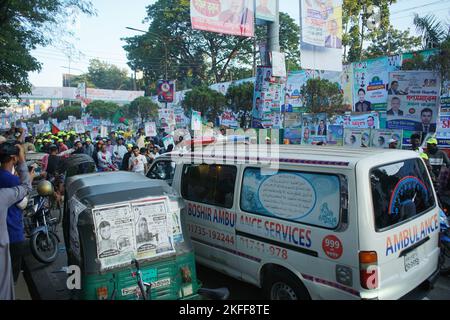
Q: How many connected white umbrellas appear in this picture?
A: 0